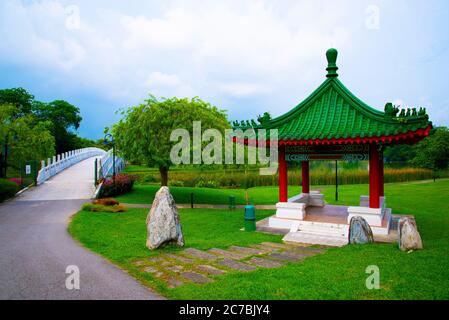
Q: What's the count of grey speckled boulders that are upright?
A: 3